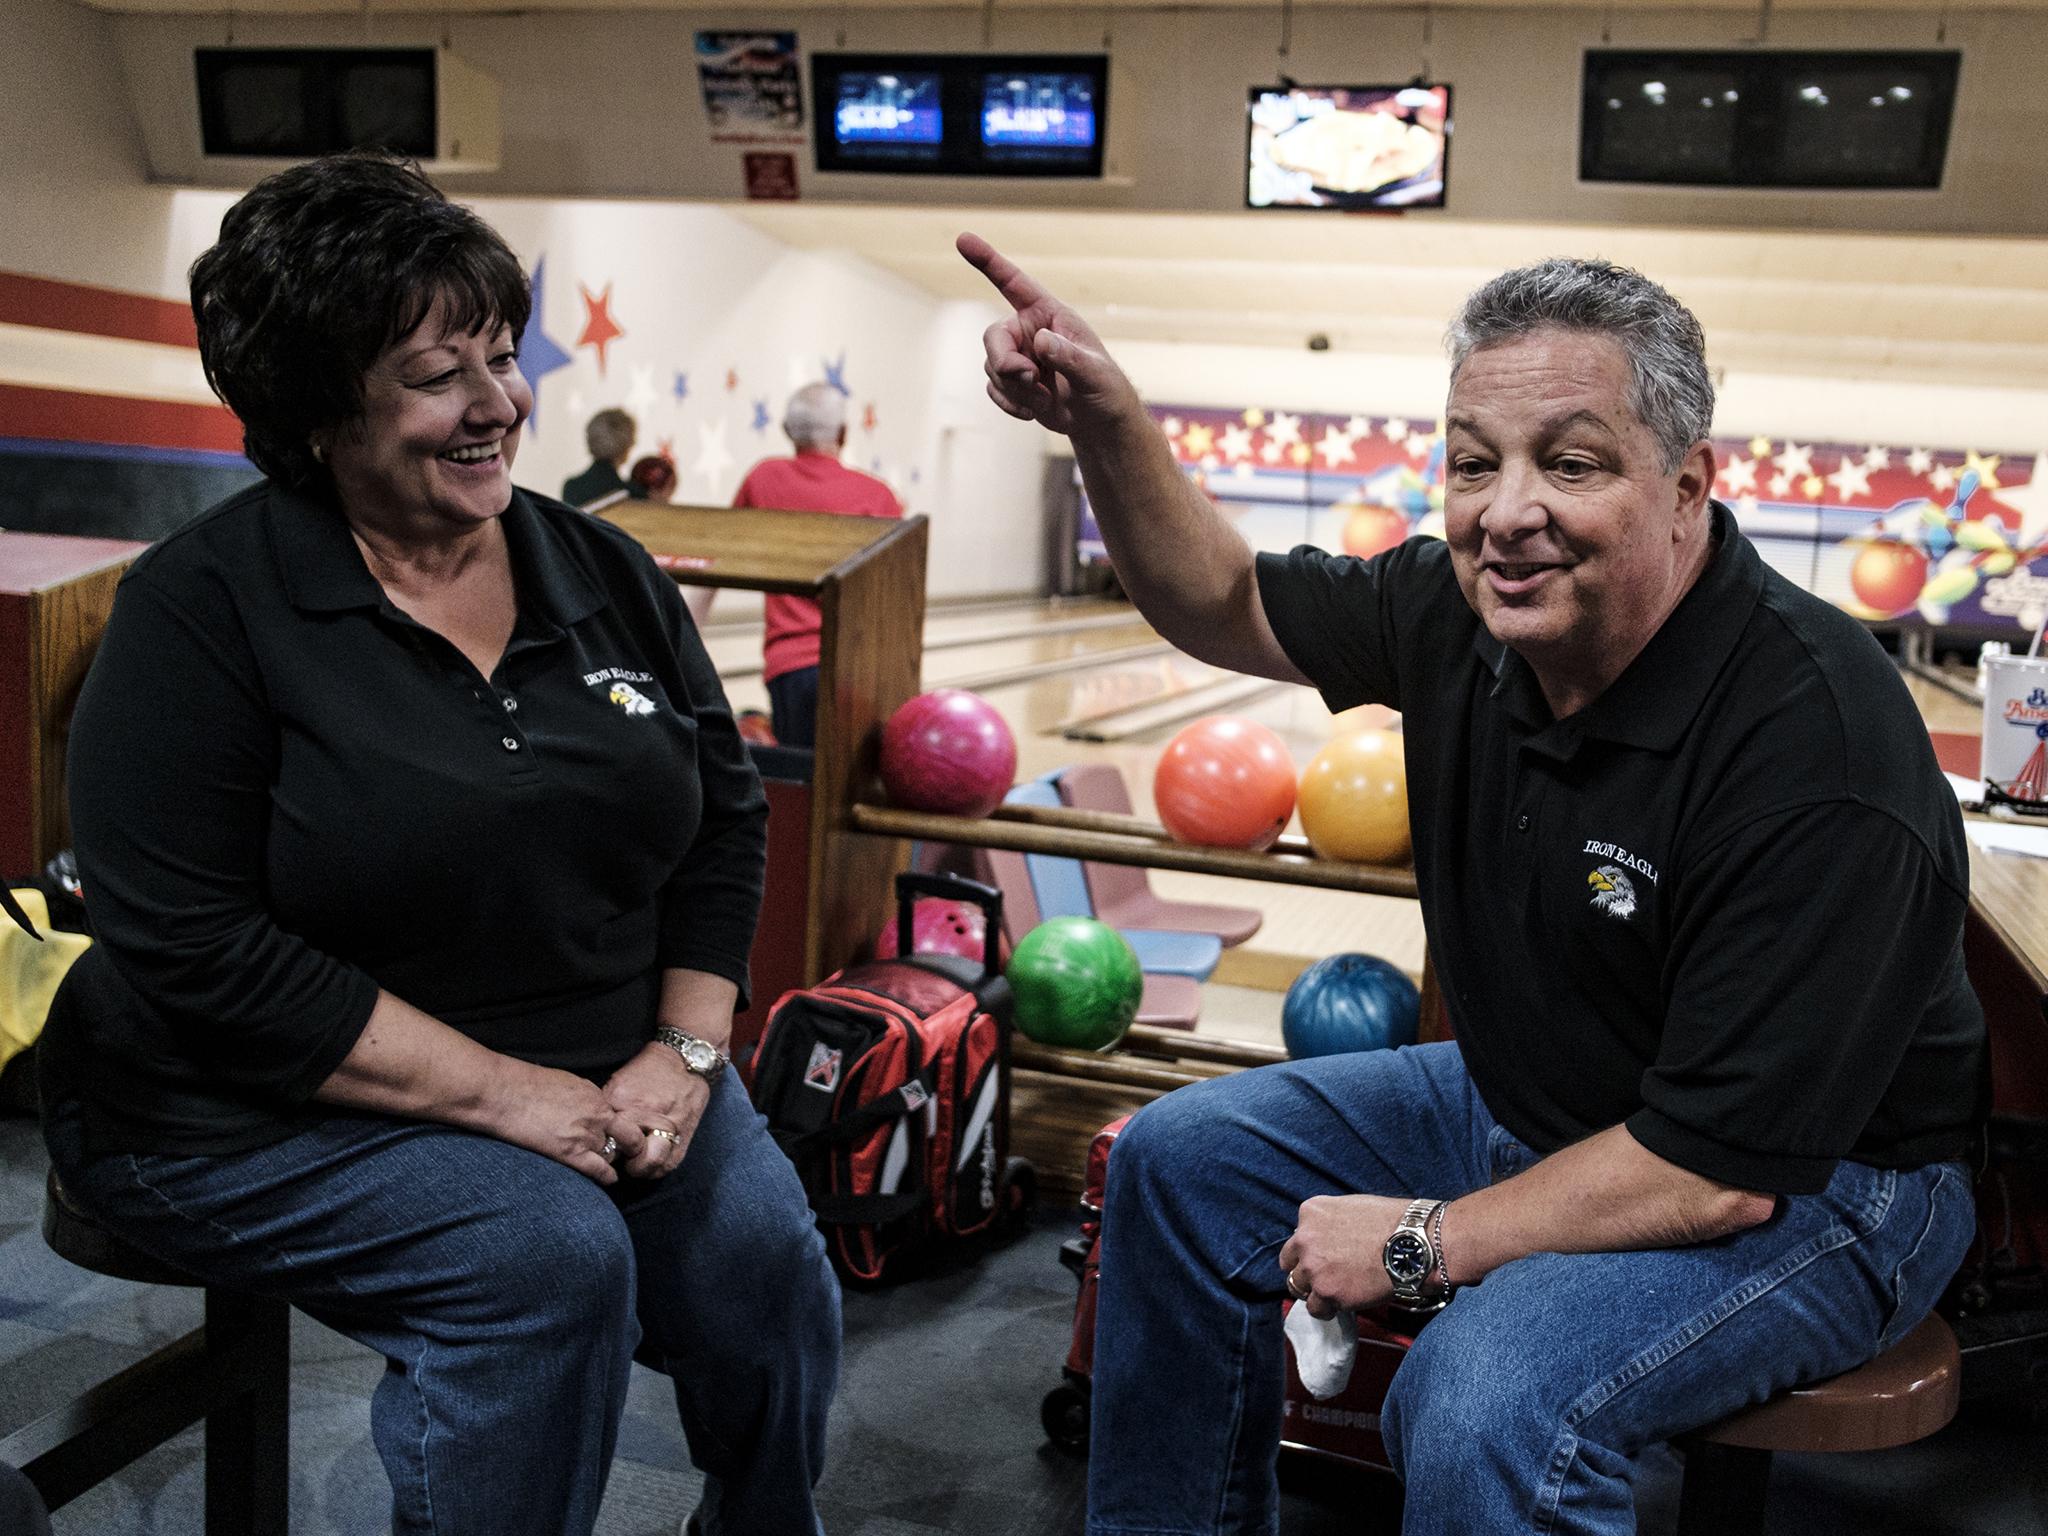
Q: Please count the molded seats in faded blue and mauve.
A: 3